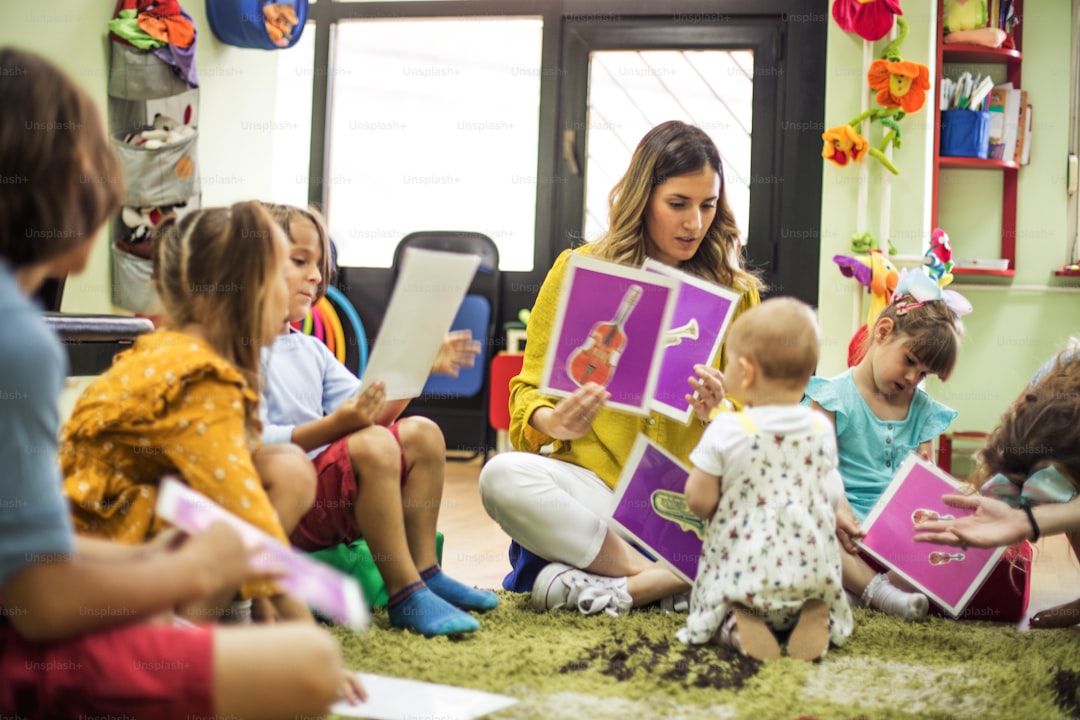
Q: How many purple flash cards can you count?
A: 5